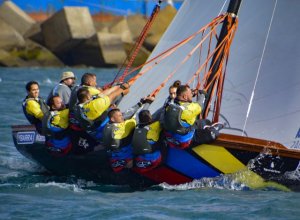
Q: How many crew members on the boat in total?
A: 9